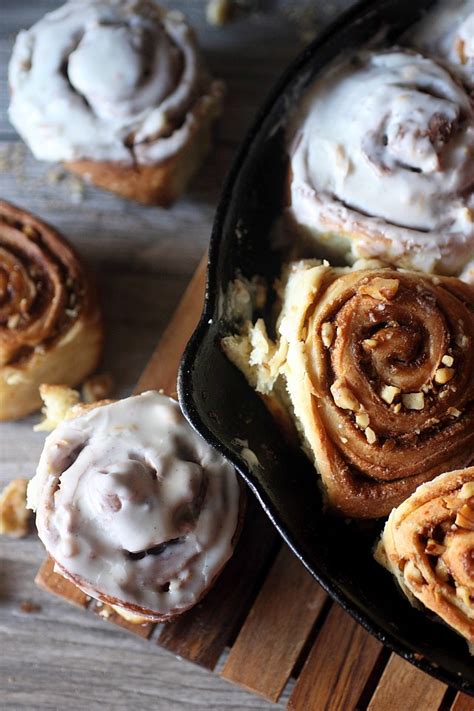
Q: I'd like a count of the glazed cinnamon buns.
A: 4